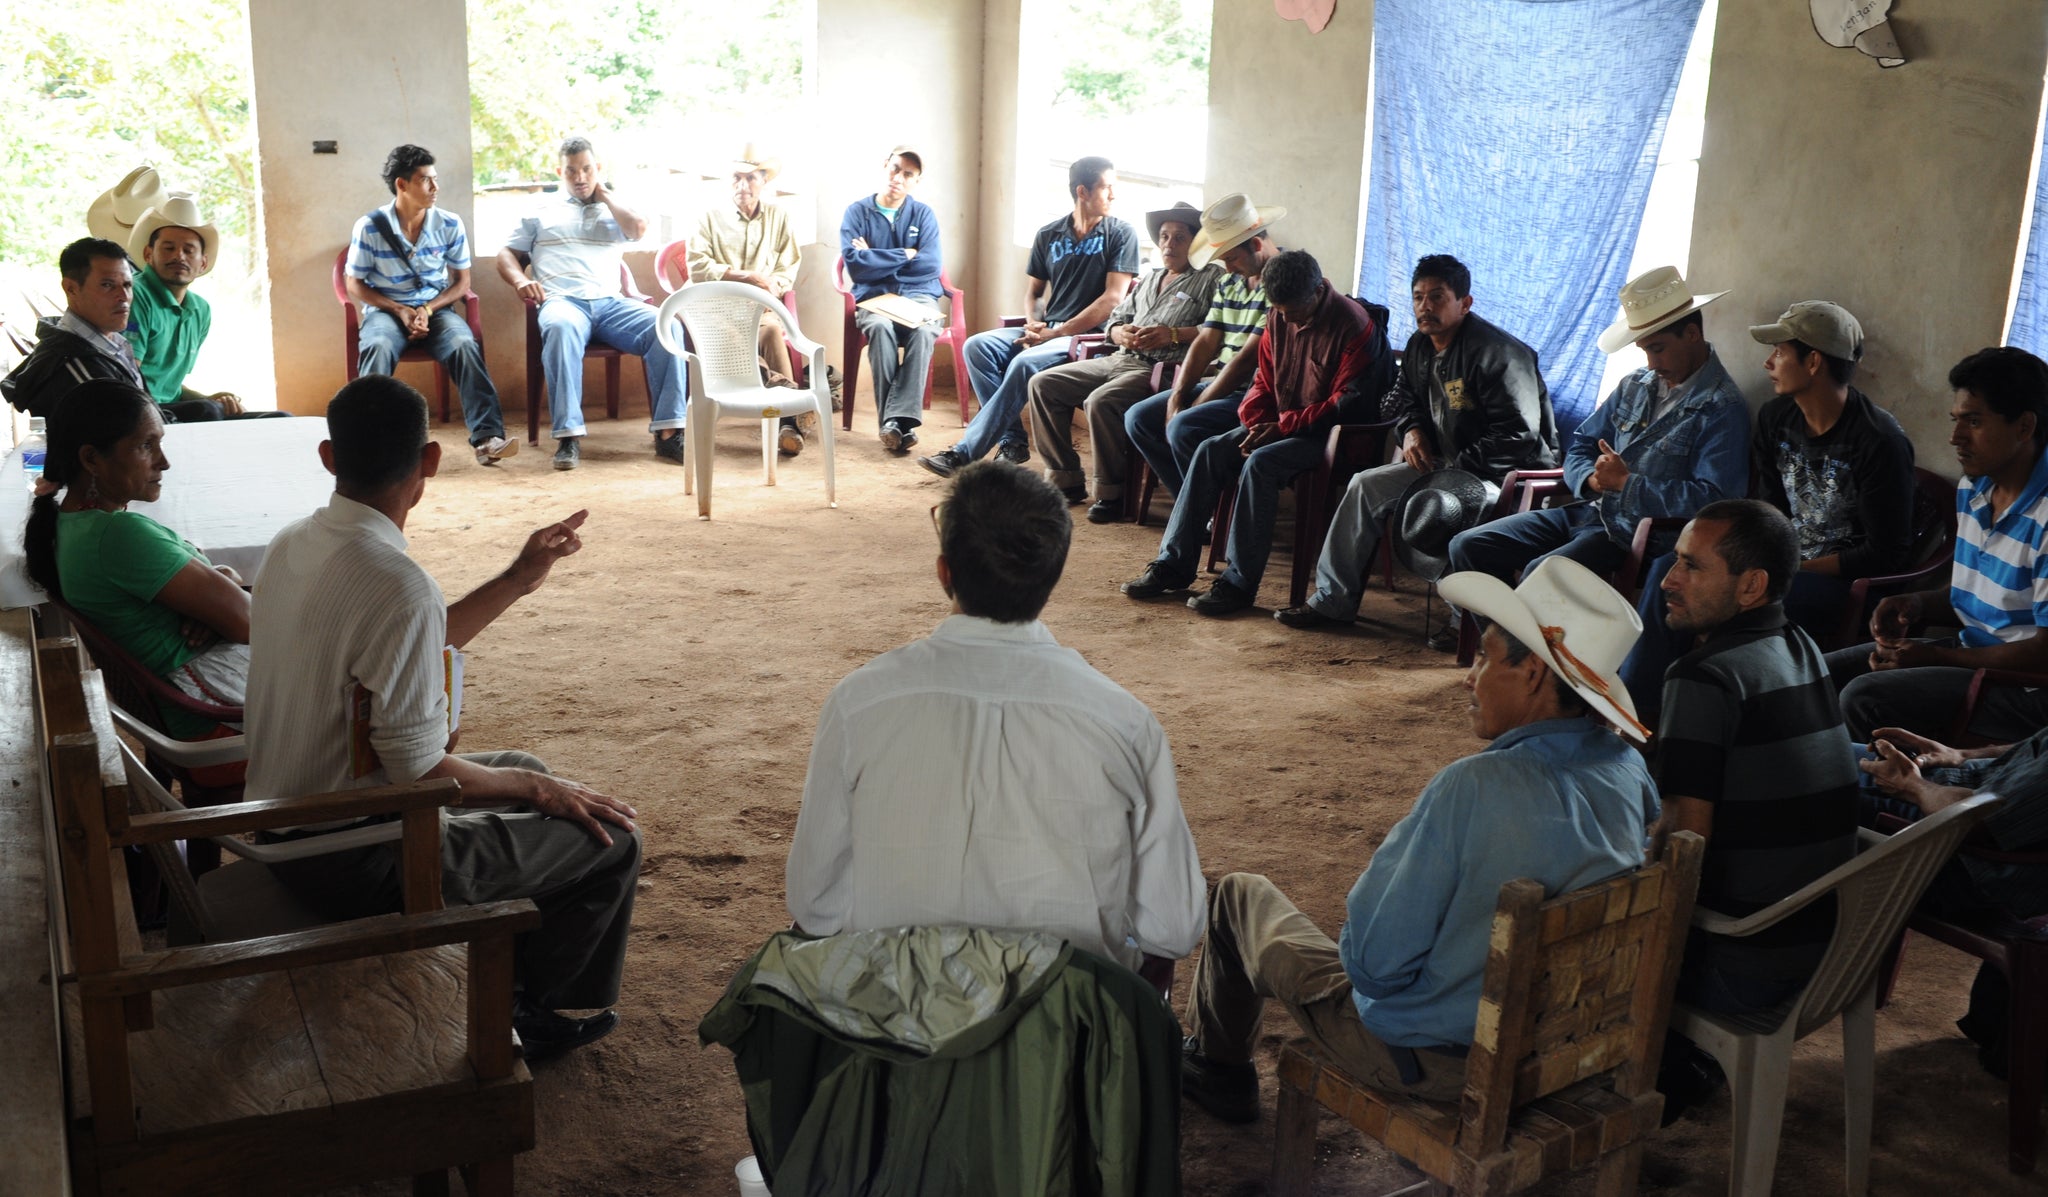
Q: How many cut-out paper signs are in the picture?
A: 2